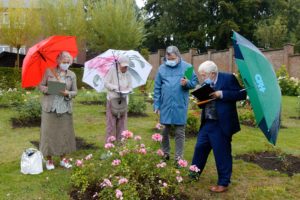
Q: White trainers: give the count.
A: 2